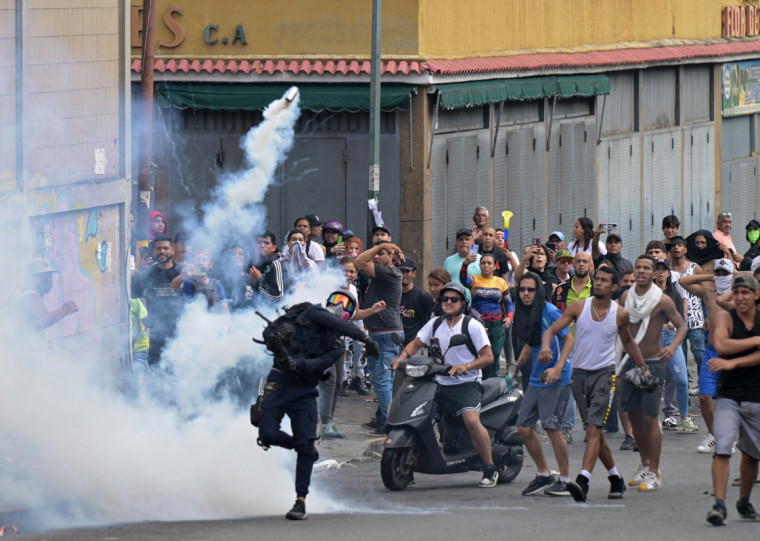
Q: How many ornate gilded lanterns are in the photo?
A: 0